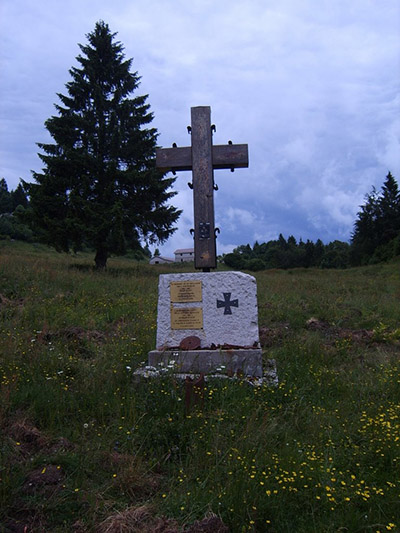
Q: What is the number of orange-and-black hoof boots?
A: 0